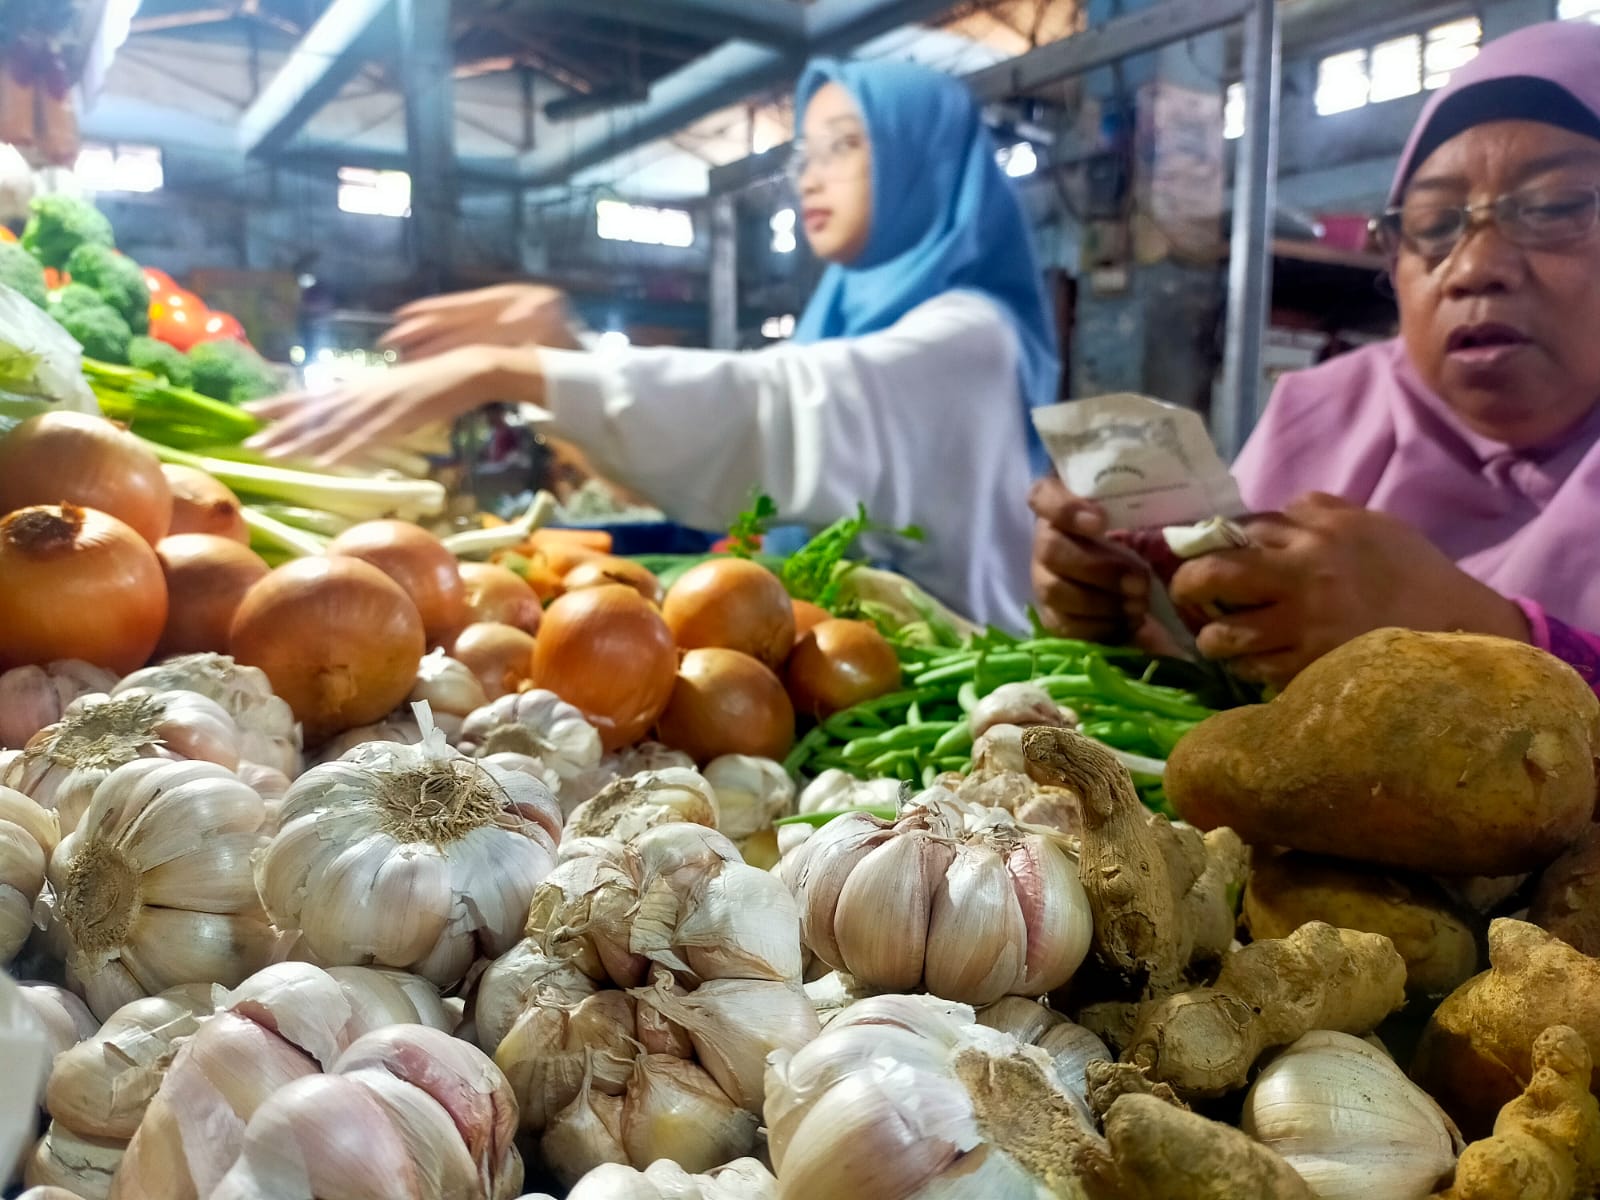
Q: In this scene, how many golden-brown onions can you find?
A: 14